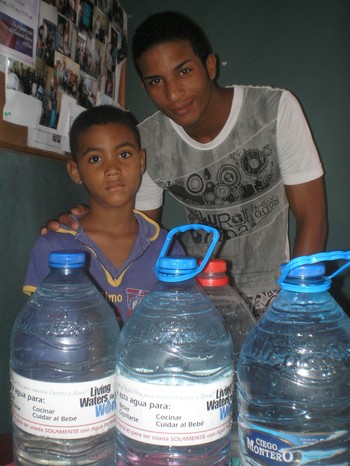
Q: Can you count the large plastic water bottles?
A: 4